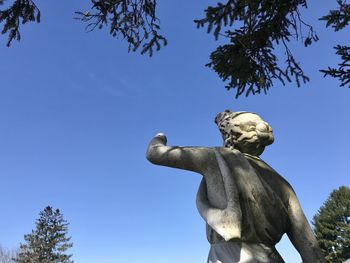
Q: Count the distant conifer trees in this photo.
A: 2